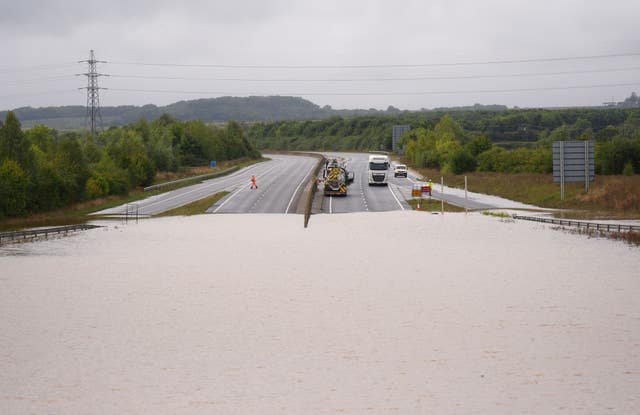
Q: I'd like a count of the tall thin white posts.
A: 2